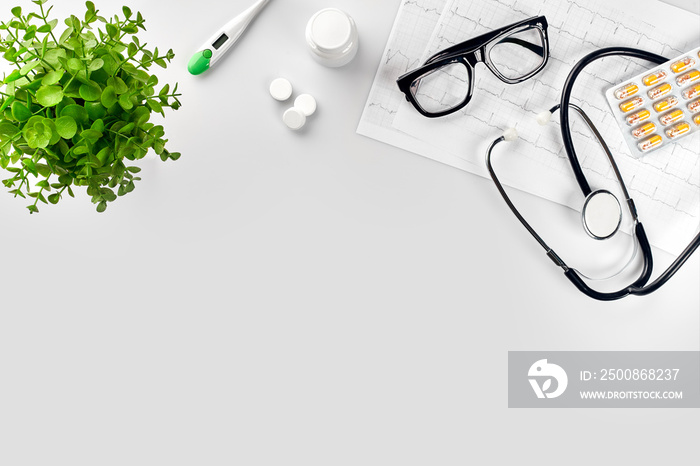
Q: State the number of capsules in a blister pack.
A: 15